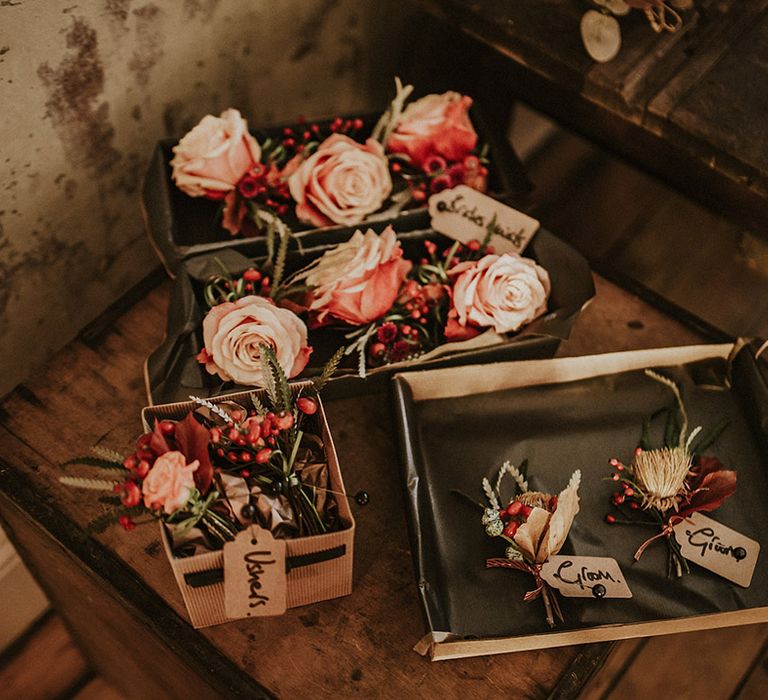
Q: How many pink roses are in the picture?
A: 7